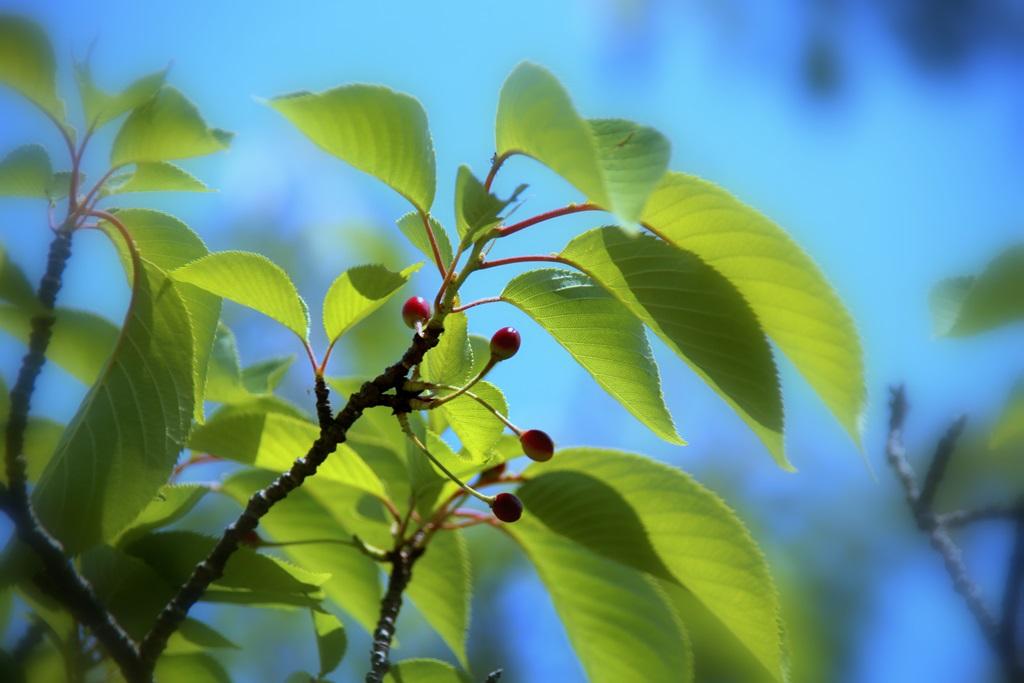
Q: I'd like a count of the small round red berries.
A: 4